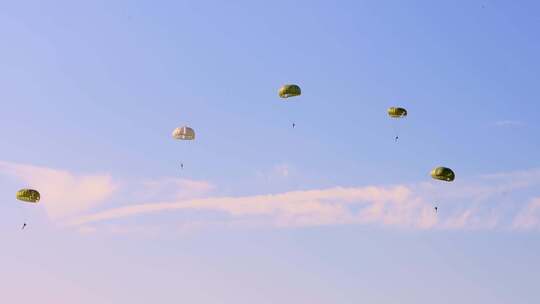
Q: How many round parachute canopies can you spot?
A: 5